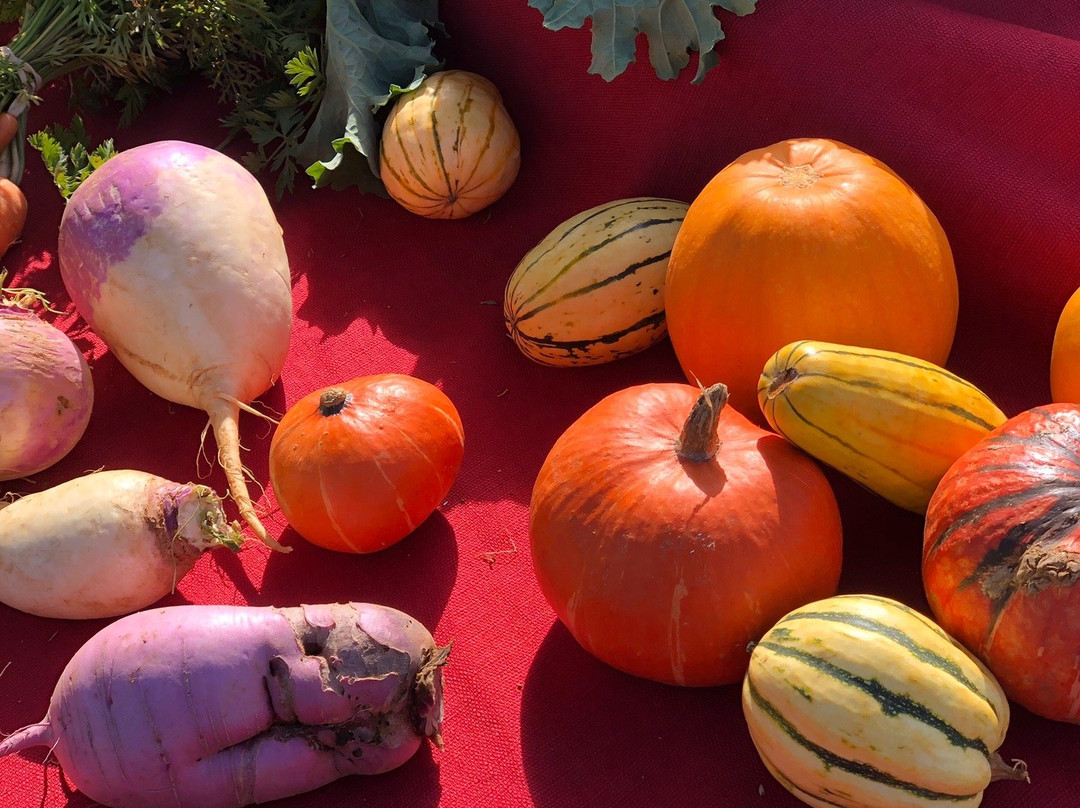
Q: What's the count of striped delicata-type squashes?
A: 4